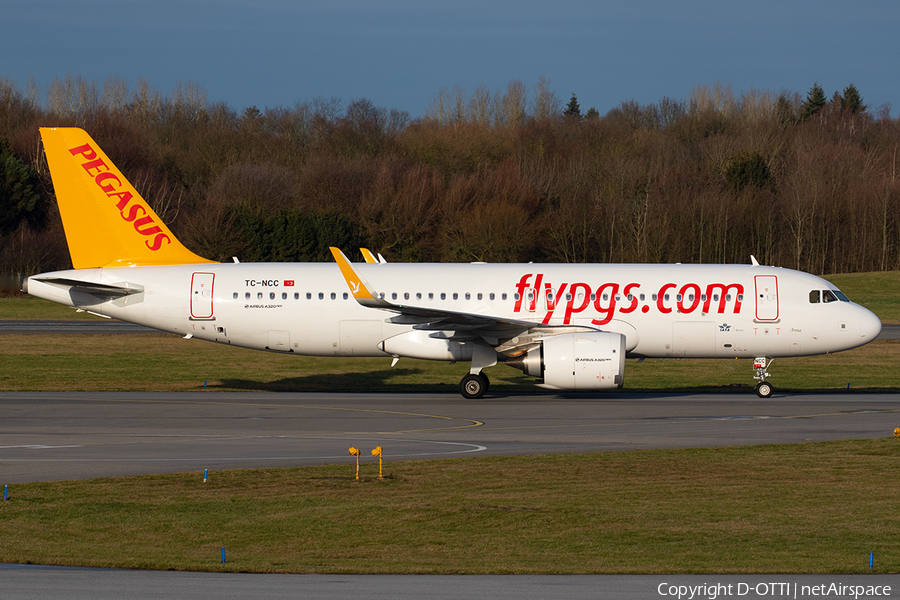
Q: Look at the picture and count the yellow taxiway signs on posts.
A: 2